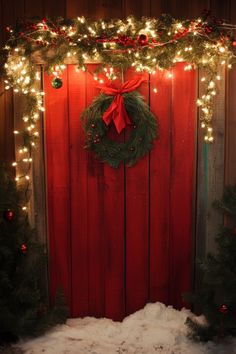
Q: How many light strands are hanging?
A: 2